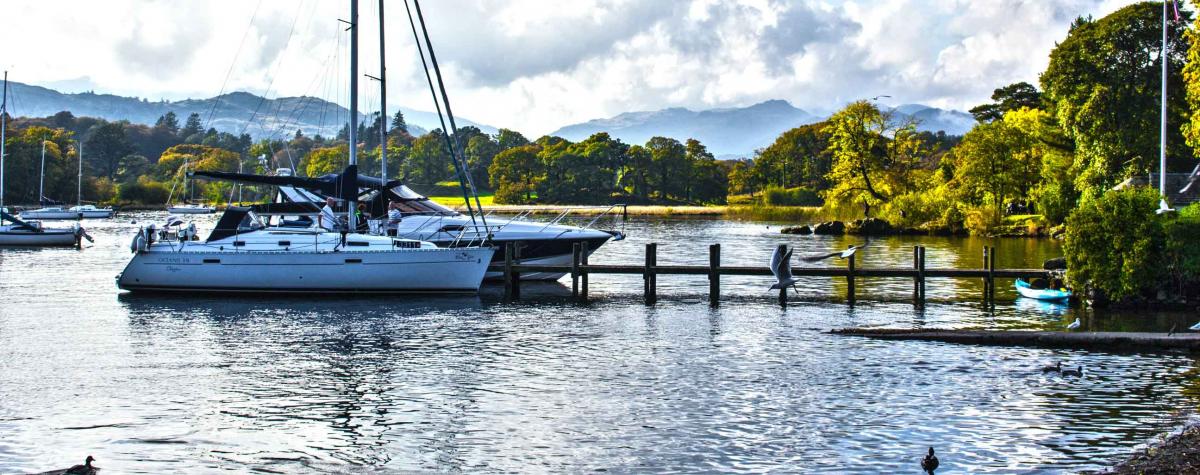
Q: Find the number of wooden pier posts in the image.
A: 14